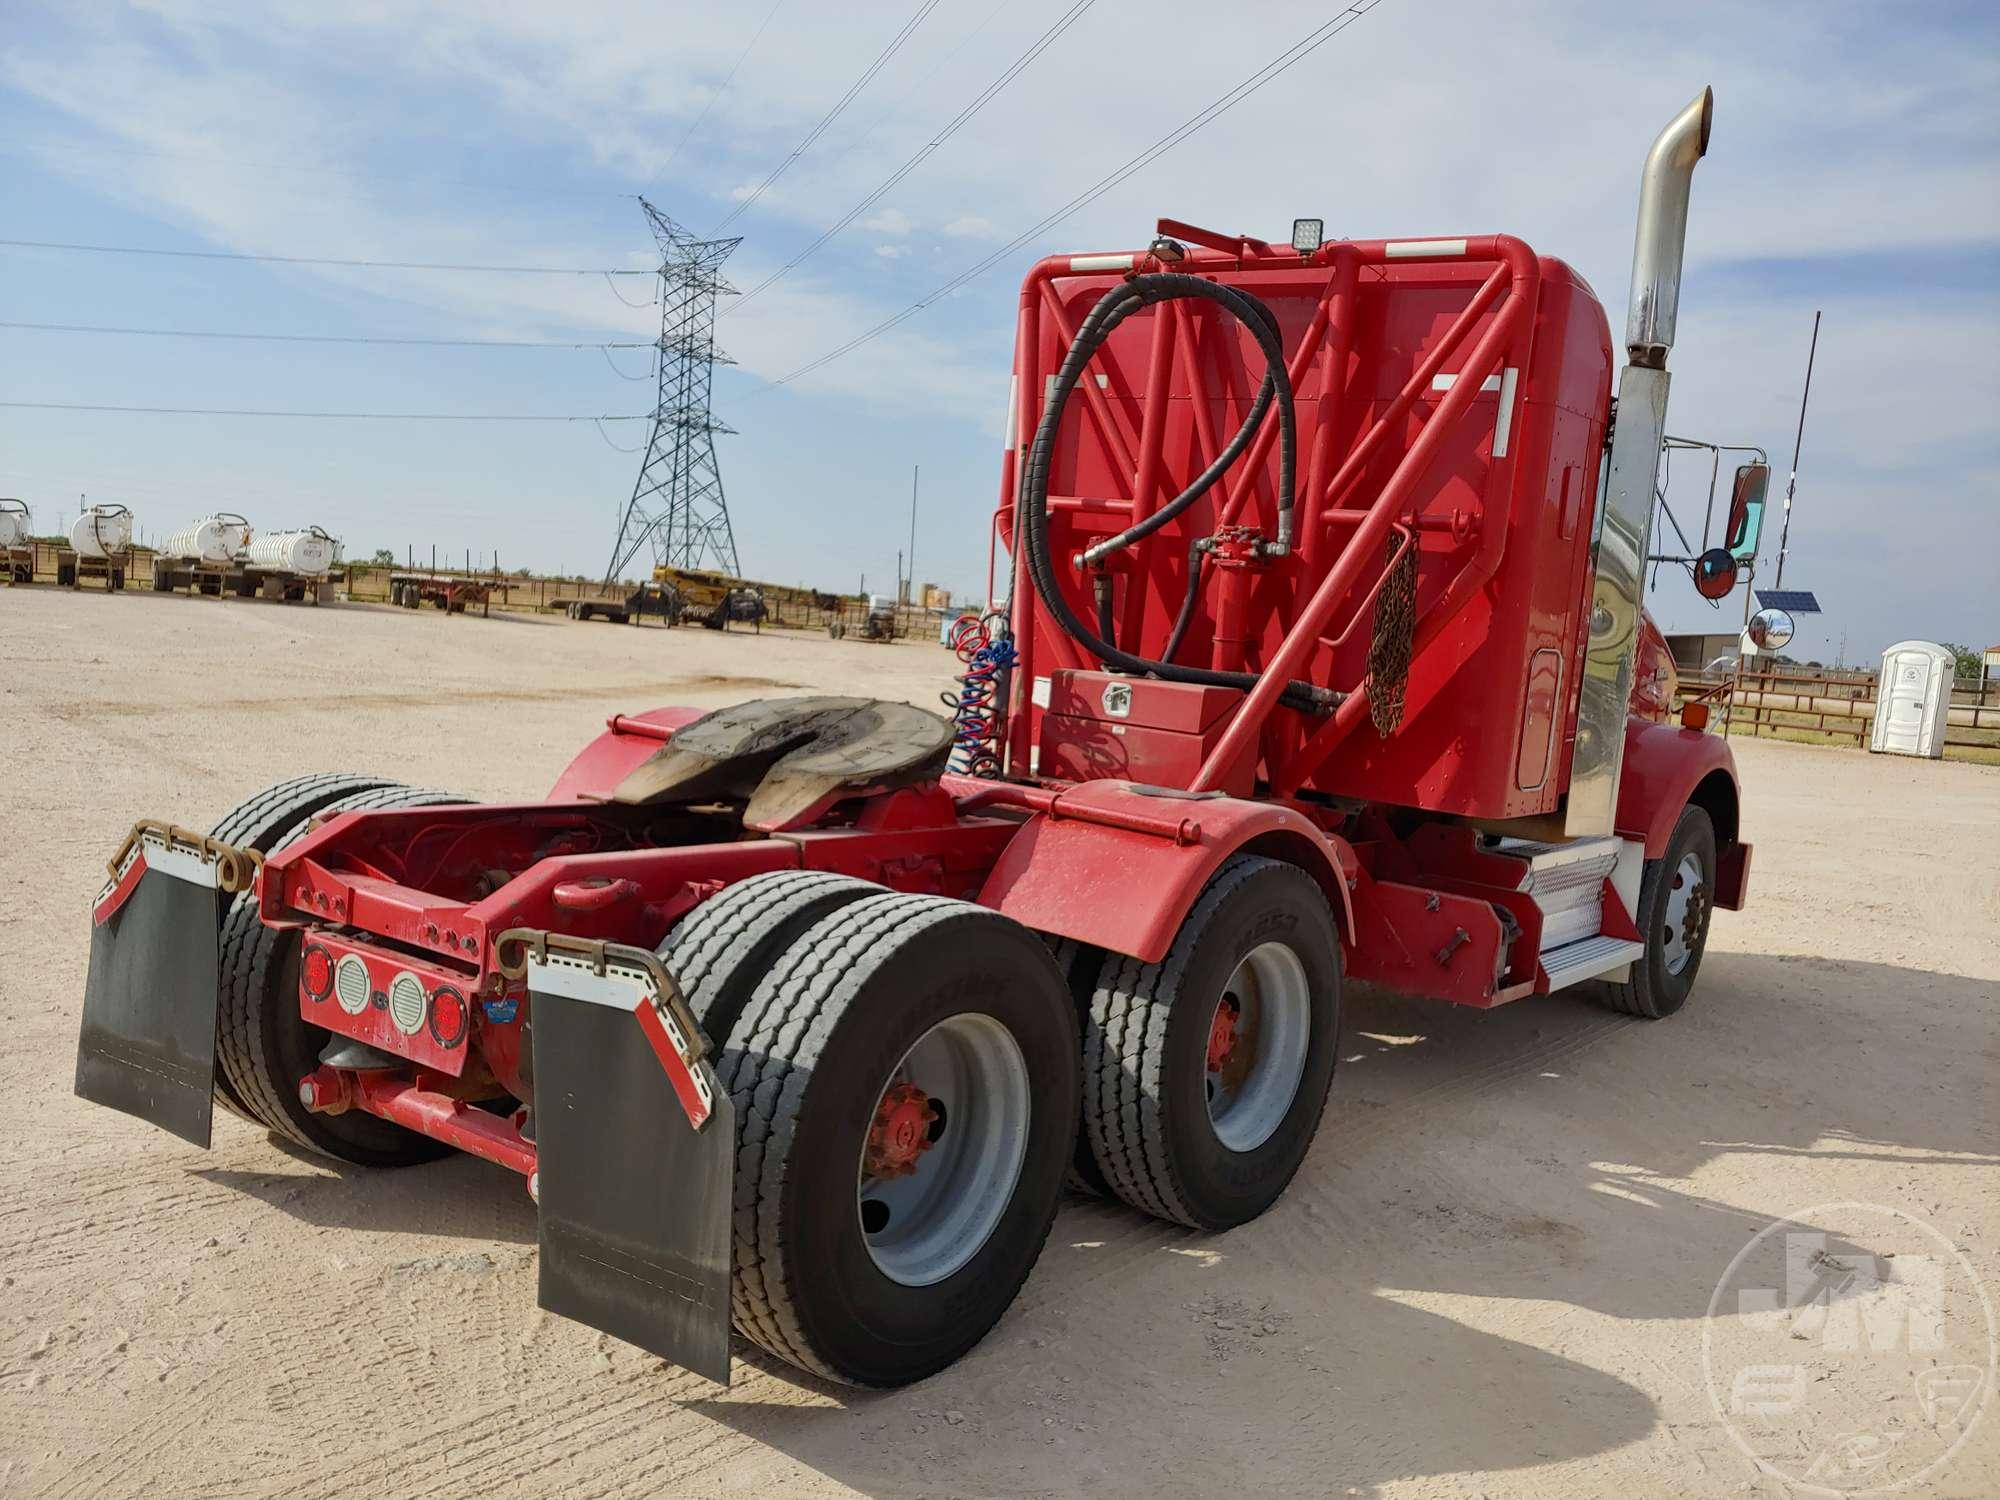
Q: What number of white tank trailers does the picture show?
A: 4